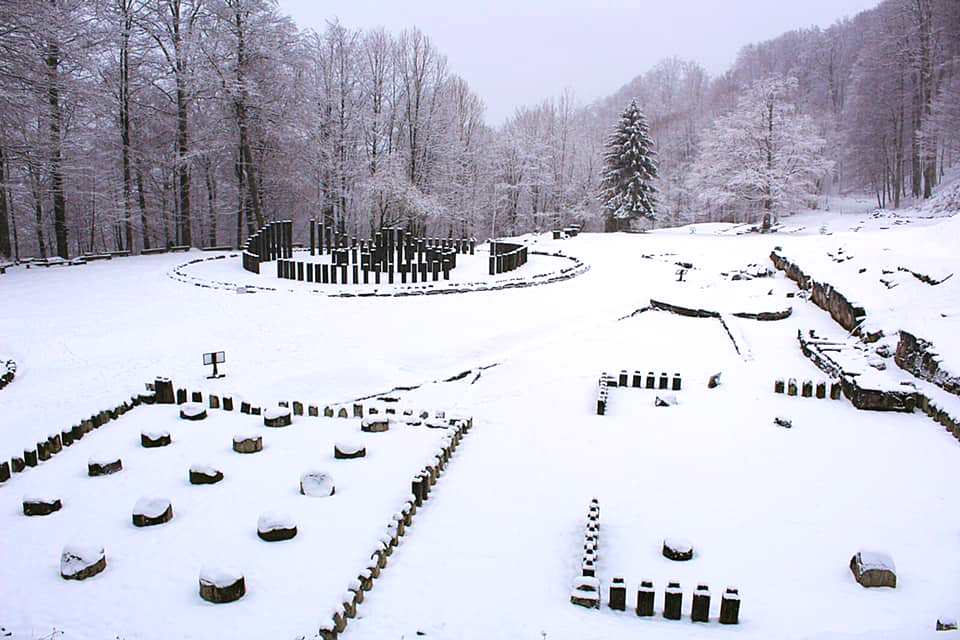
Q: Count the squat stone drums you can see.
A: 15